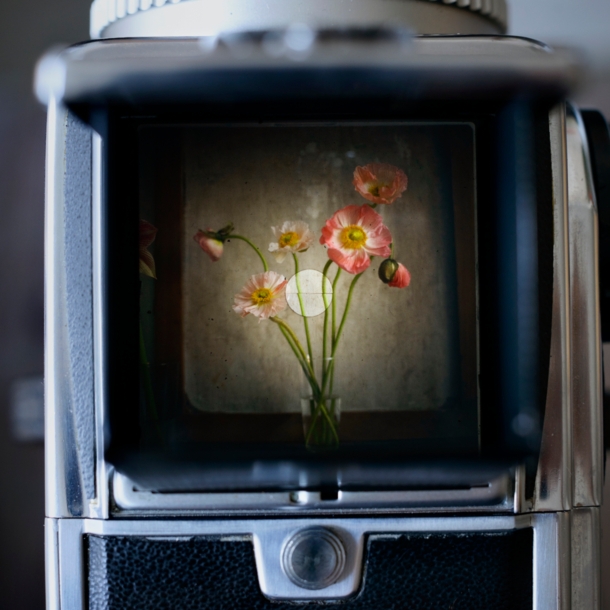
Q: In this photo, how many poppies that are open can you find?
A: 4